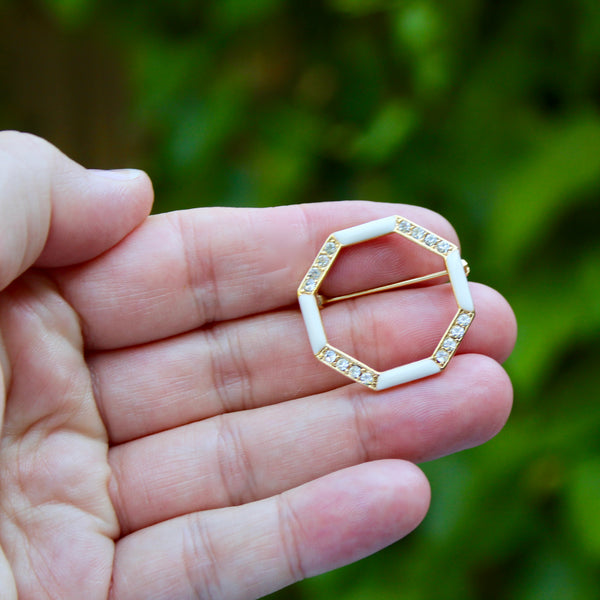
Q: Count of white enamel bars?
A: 4